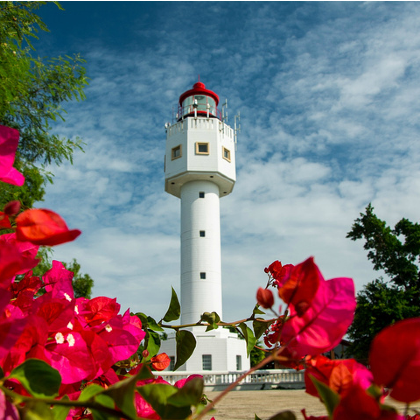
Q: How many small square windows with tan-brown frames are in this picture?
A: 3